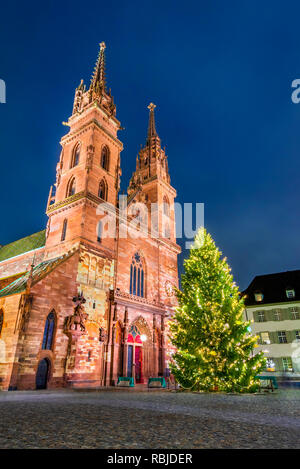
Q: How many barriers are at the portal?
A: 2